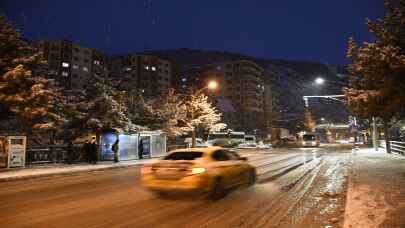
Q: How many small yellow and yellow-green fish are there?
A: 0